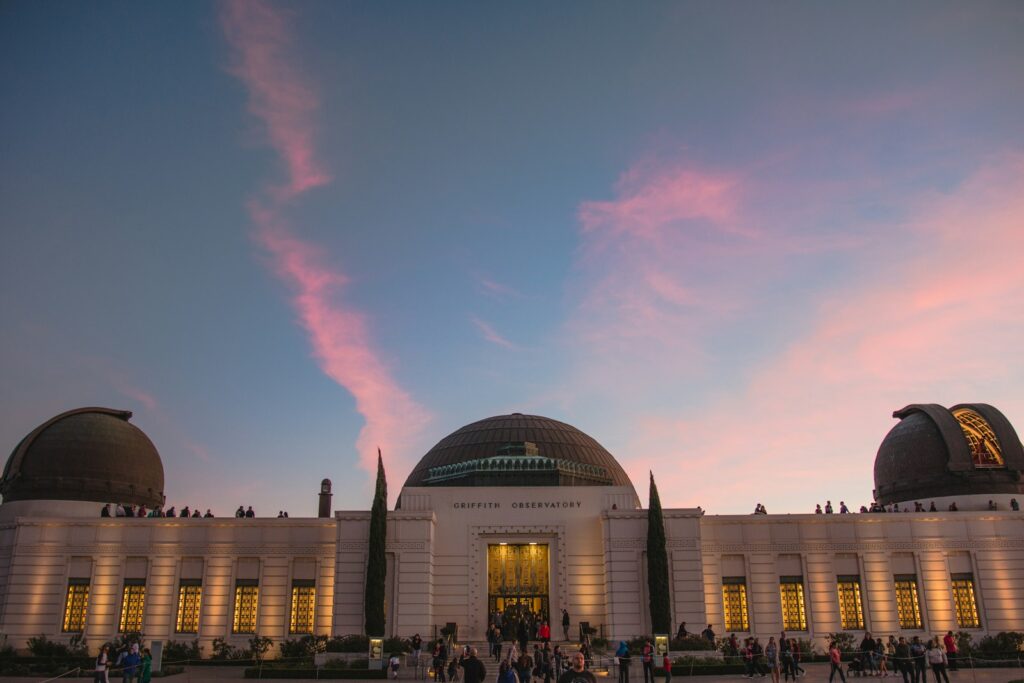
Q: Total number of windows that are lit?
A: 10